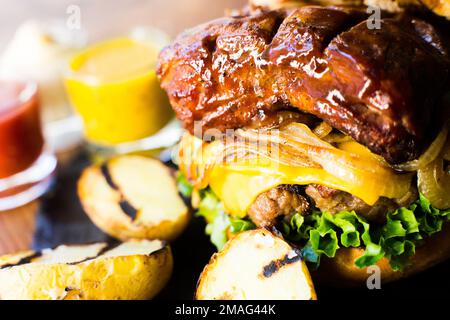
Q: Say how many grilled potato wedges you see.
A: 3